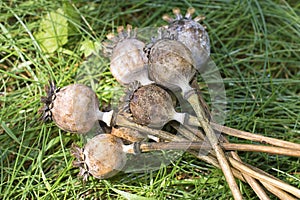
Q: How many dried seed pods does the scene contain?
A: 6